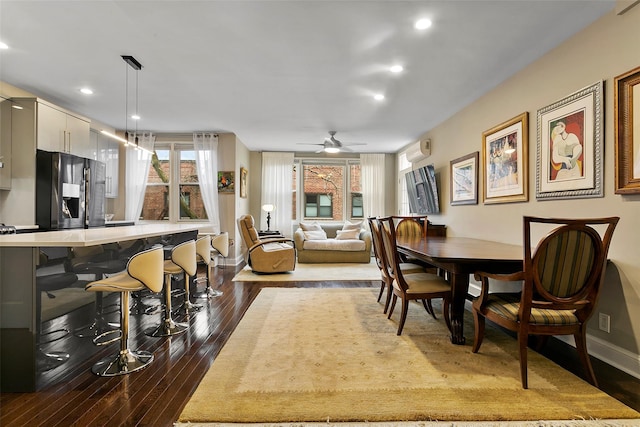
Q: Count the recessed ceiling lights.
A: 6